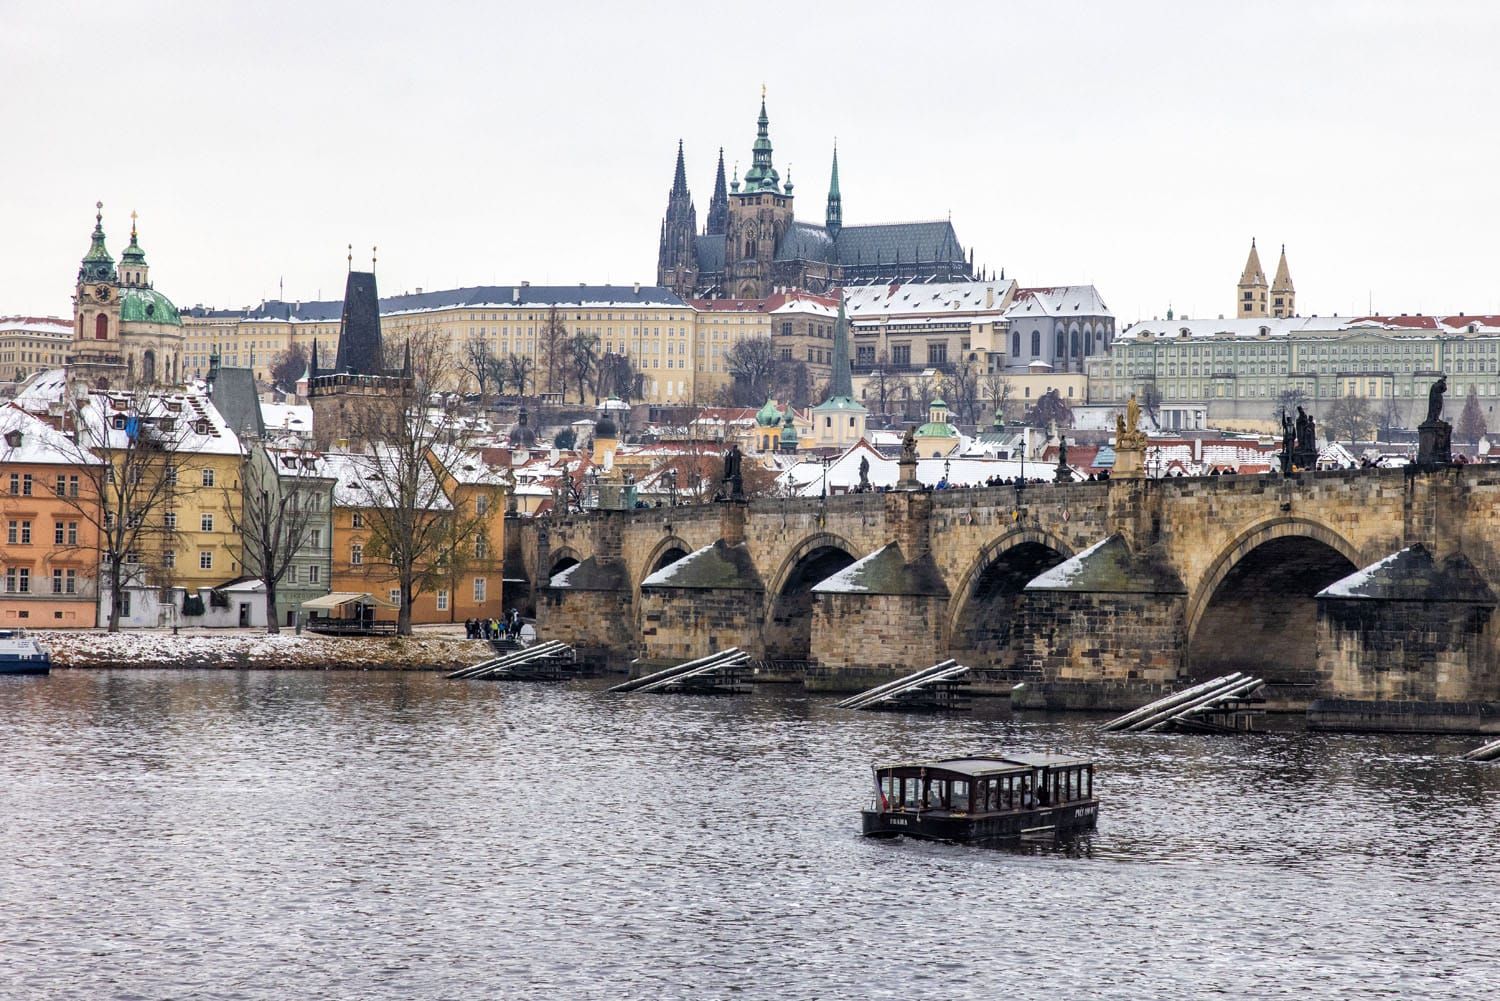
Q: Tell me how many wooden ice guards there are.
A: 5